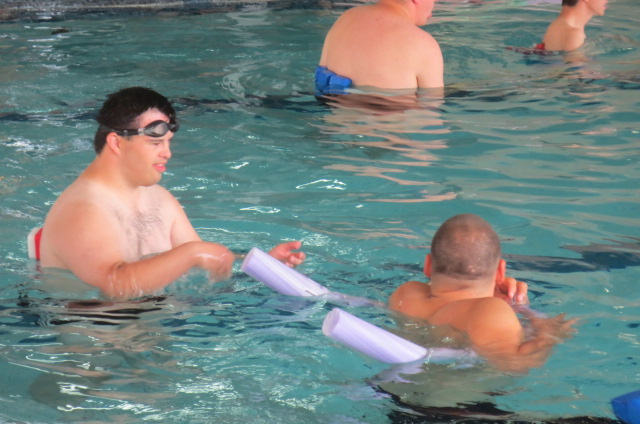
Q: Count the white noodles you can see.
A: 2